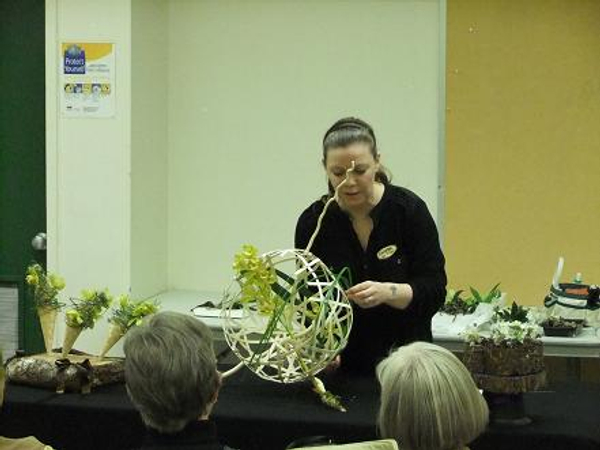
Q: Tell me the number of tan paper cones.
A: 3